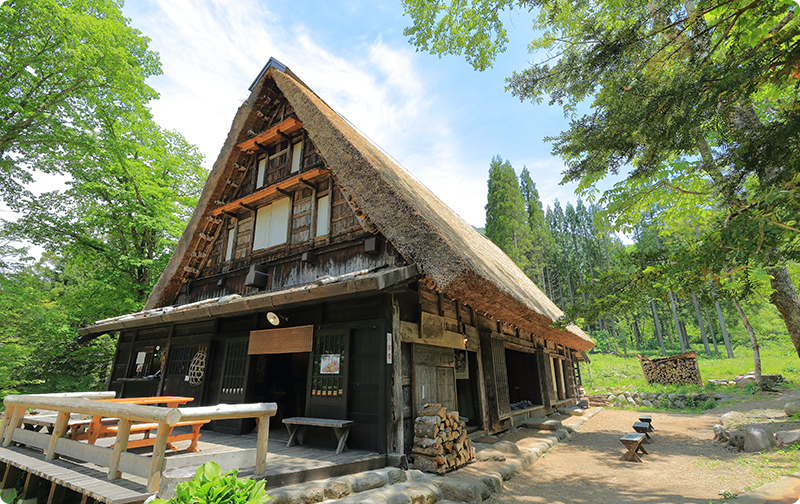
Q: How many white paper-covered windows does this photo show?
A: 5